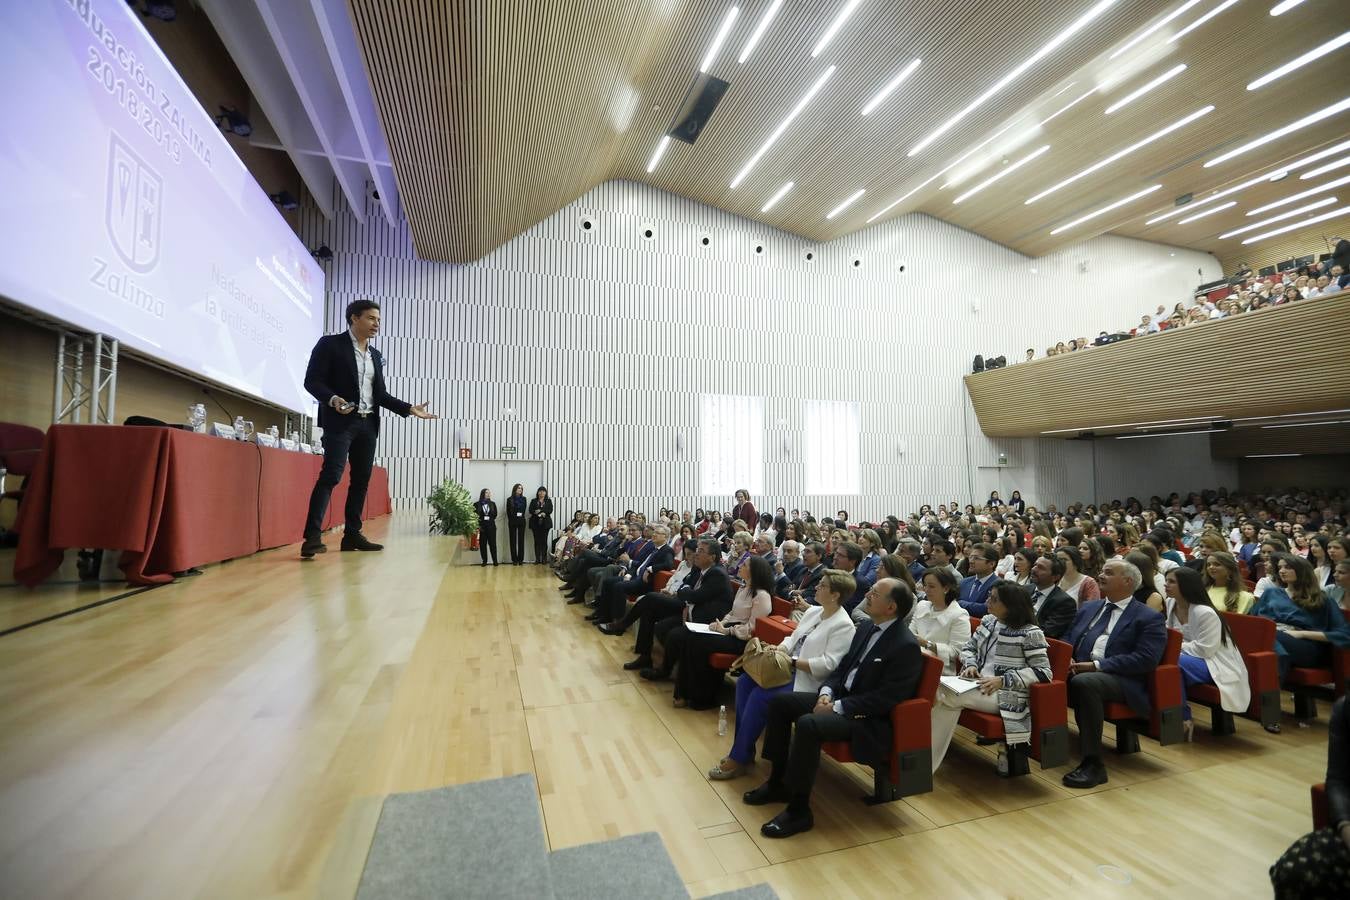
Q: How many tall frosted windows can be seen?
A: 2